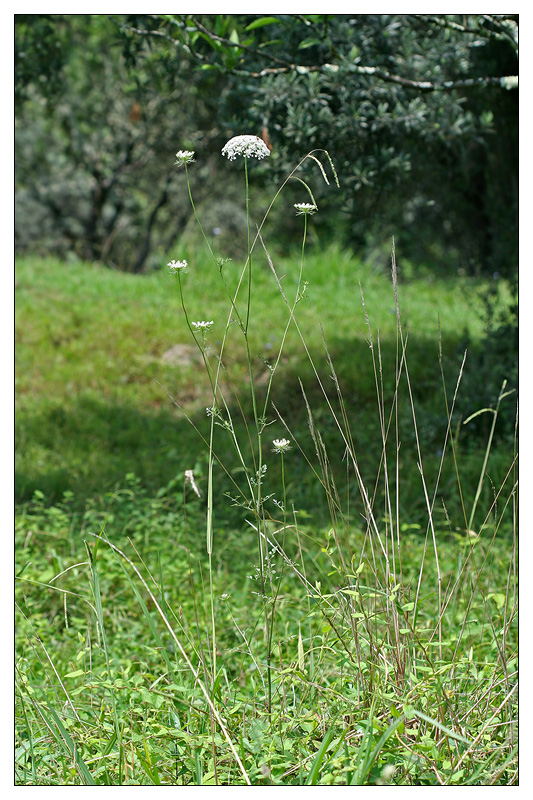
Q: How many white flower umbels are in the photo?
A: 6